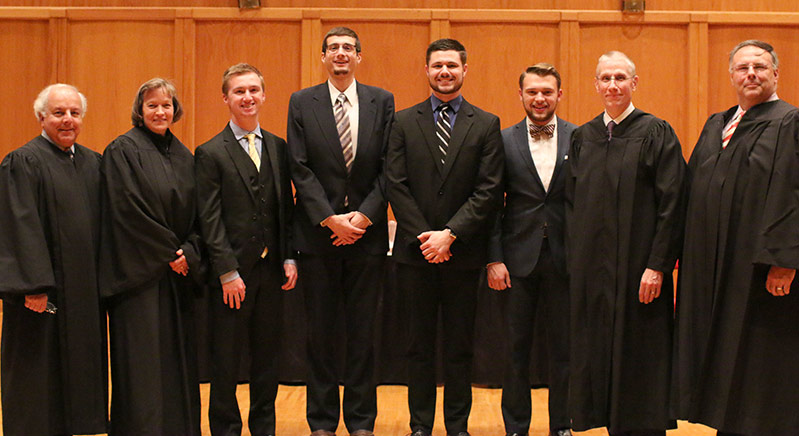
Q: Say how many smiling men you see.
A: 7